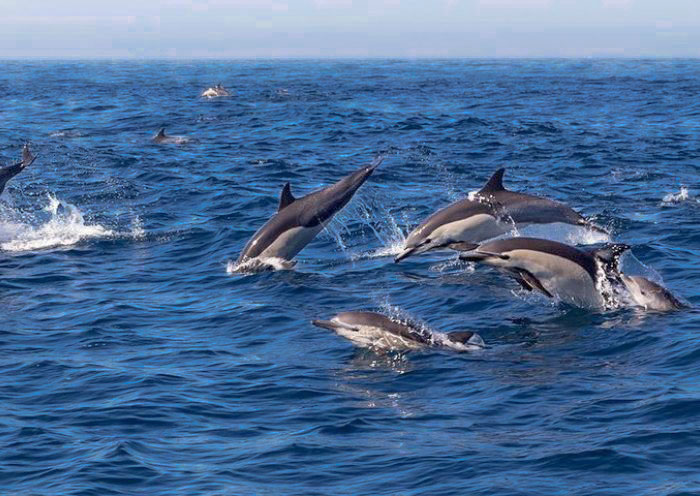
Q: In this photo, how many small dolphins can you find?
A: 2